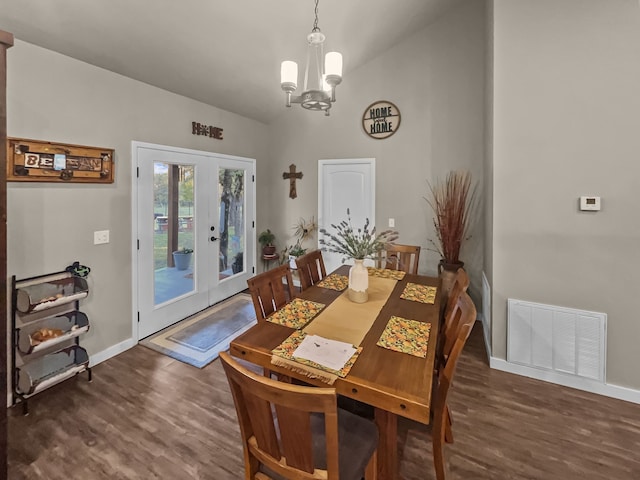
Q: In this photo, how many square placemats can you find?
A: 6